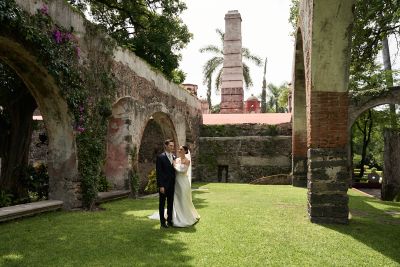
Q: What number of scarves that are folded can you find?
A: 0